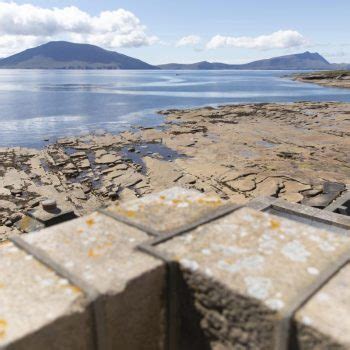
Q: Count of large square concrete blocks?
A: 5